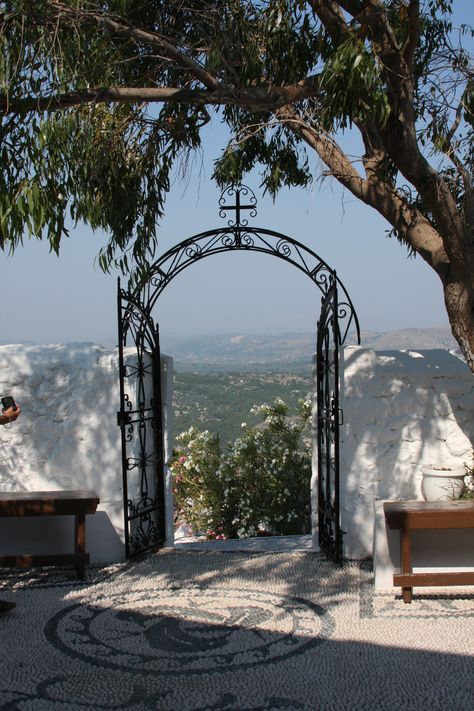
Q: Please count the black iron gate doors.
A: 2